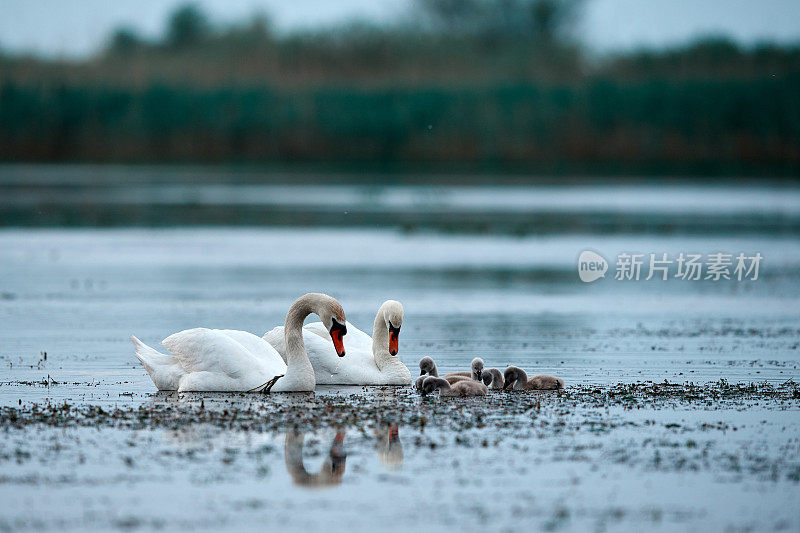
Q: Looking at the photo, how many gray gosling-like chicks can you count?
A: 6